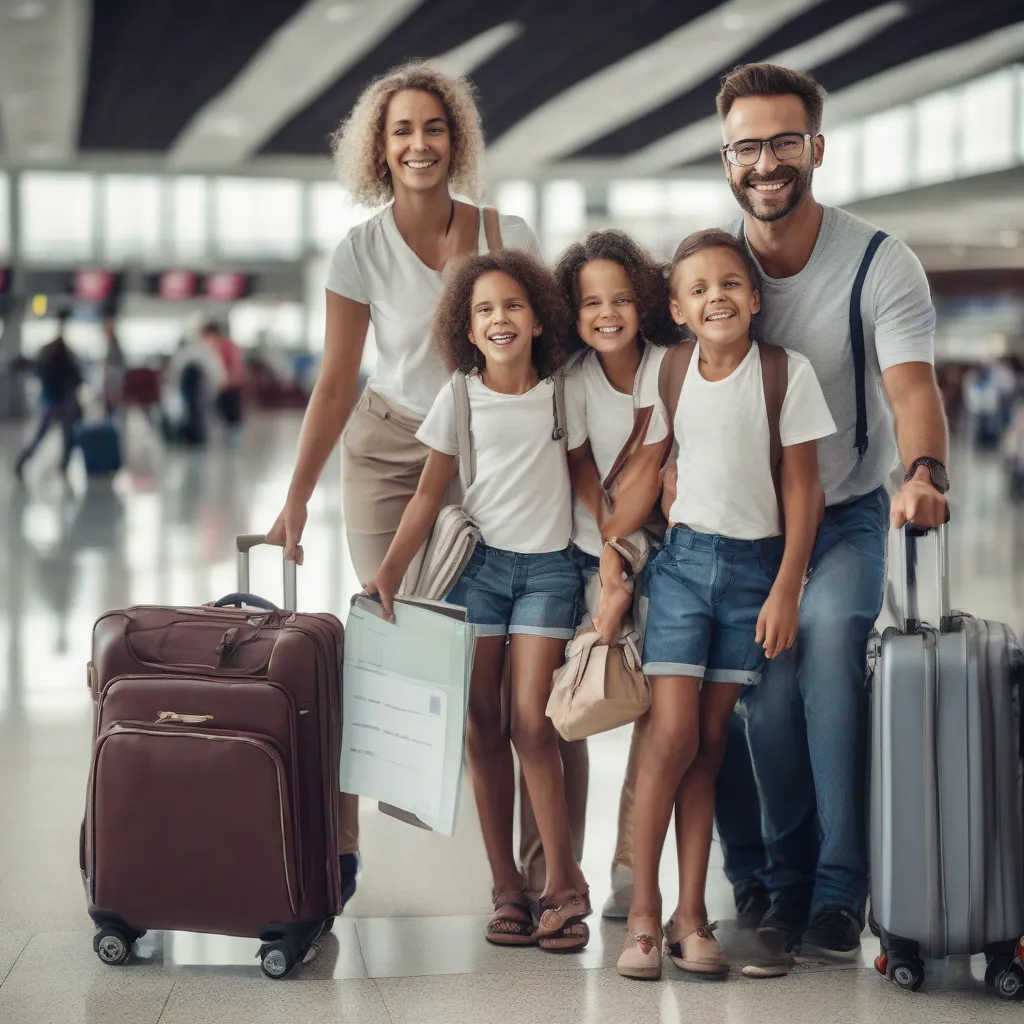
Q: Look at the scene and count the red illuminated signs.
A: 3